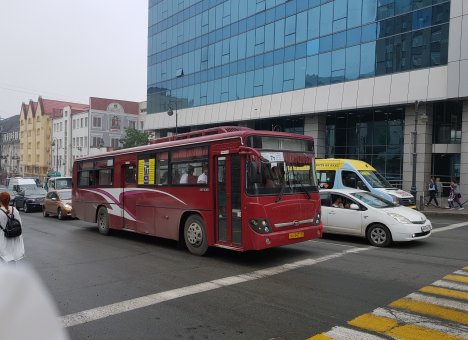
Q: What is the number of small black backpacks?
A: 1